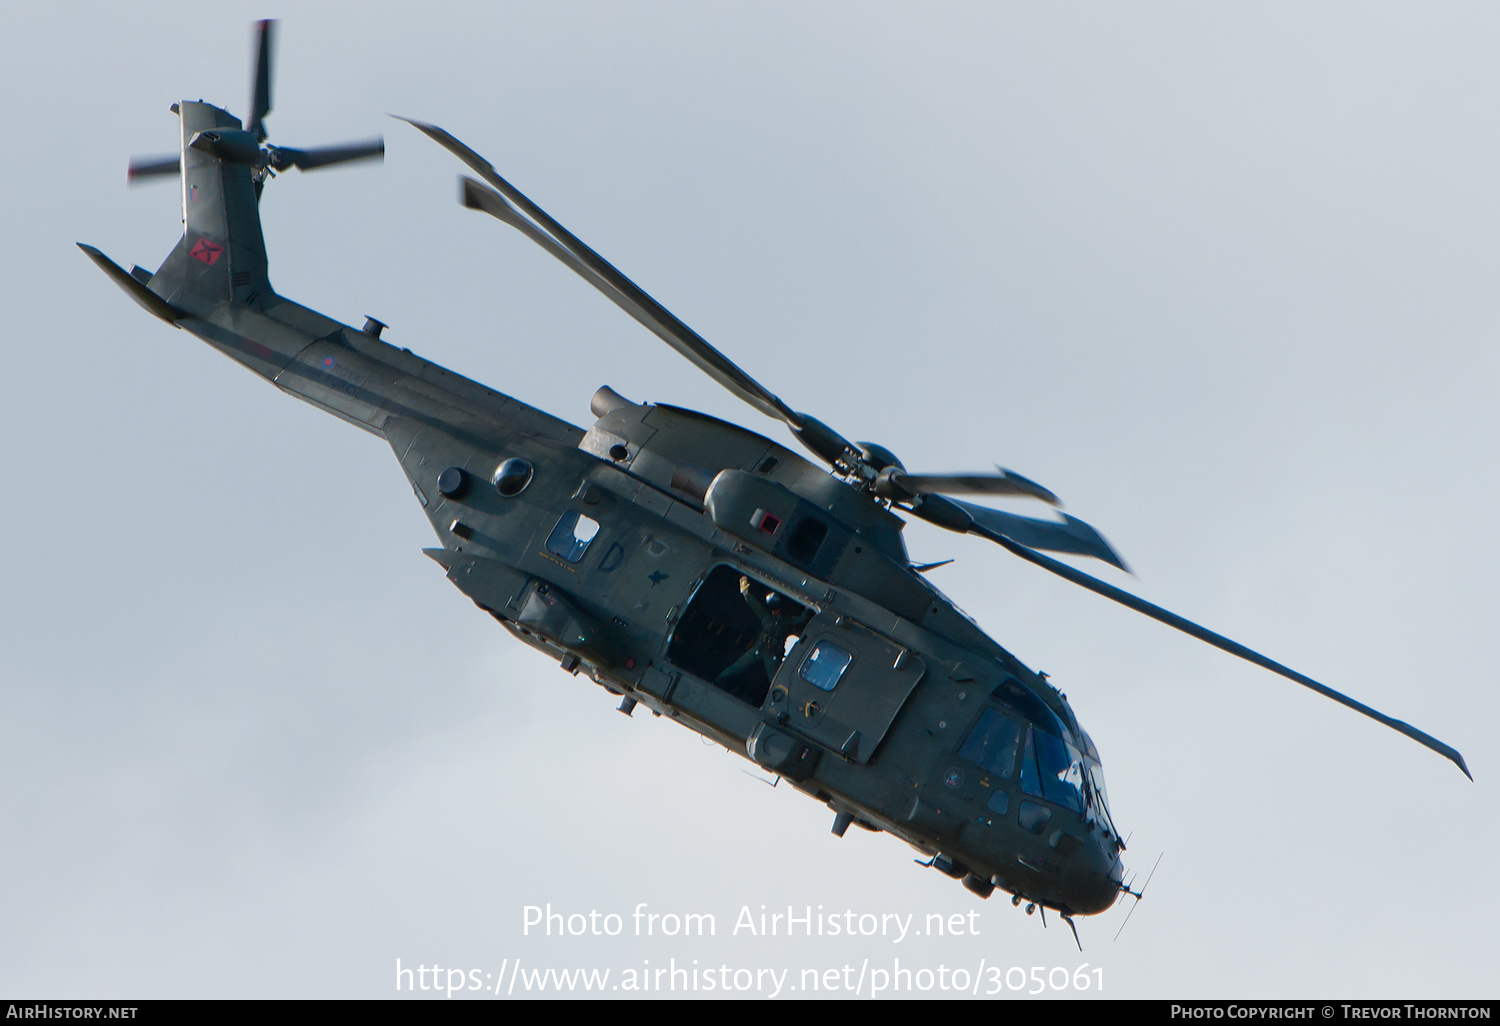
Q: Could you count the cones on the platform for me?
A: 0